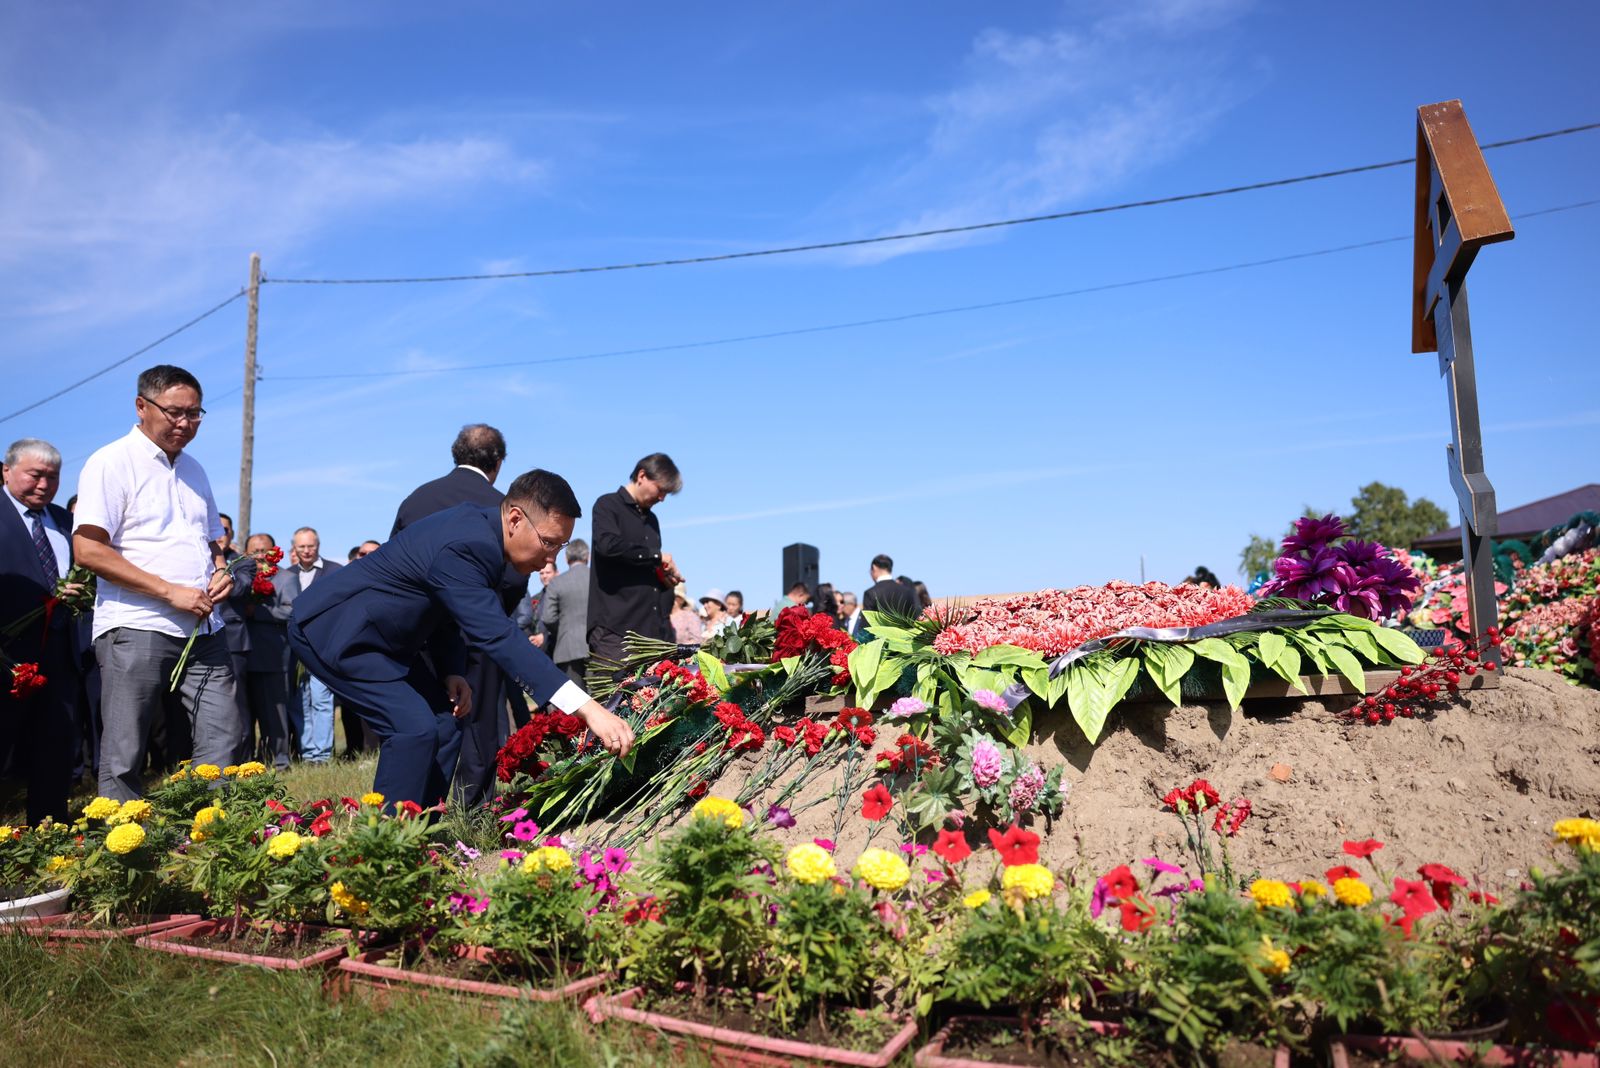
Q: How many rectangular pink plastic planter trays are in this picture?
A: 6